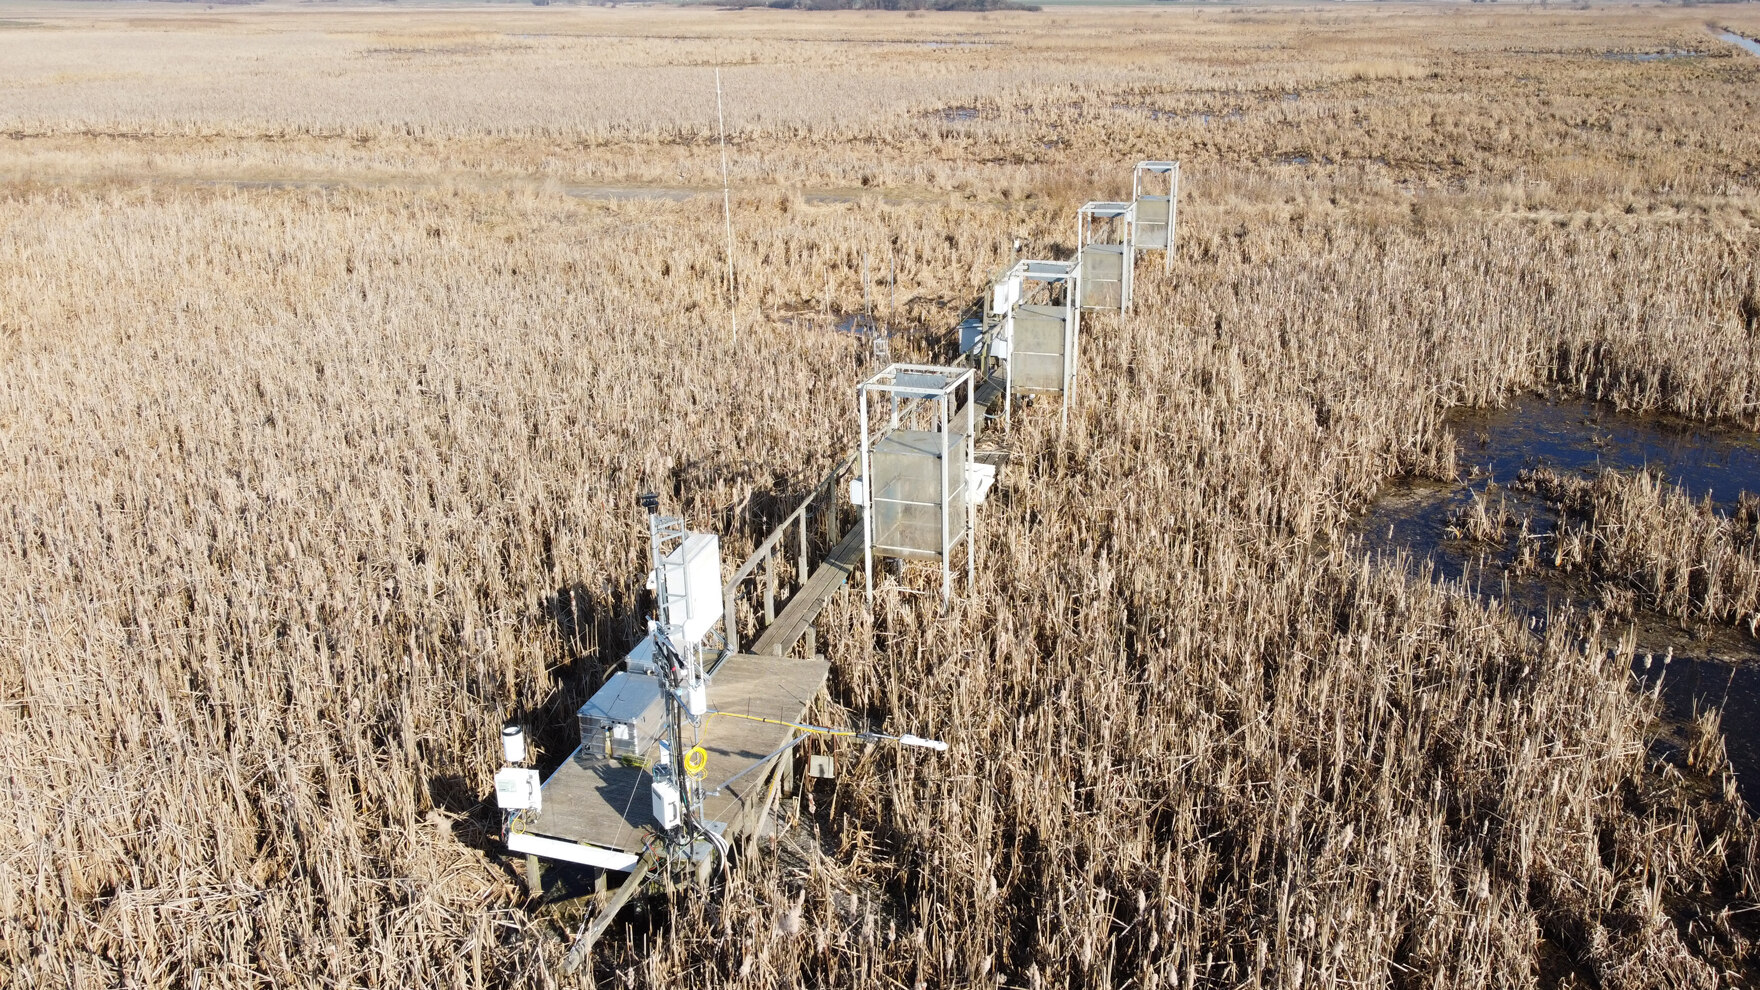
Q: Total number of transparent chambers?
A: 4